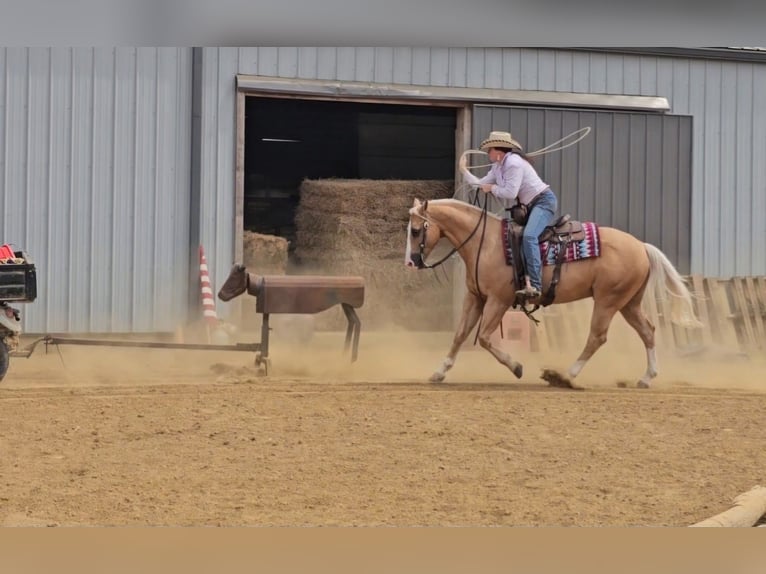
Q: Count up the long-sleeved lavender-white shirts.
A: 1